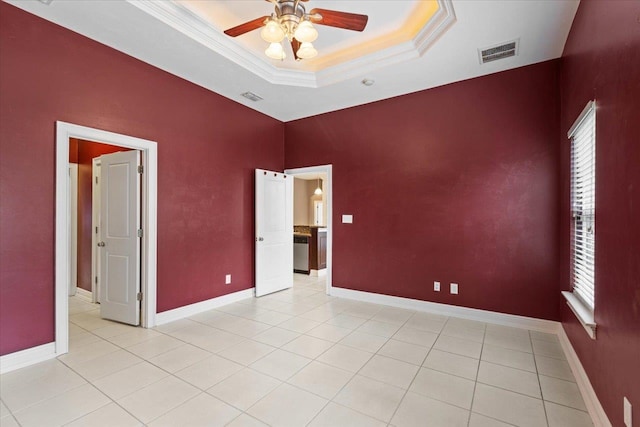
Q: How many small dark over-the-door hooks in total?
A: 3